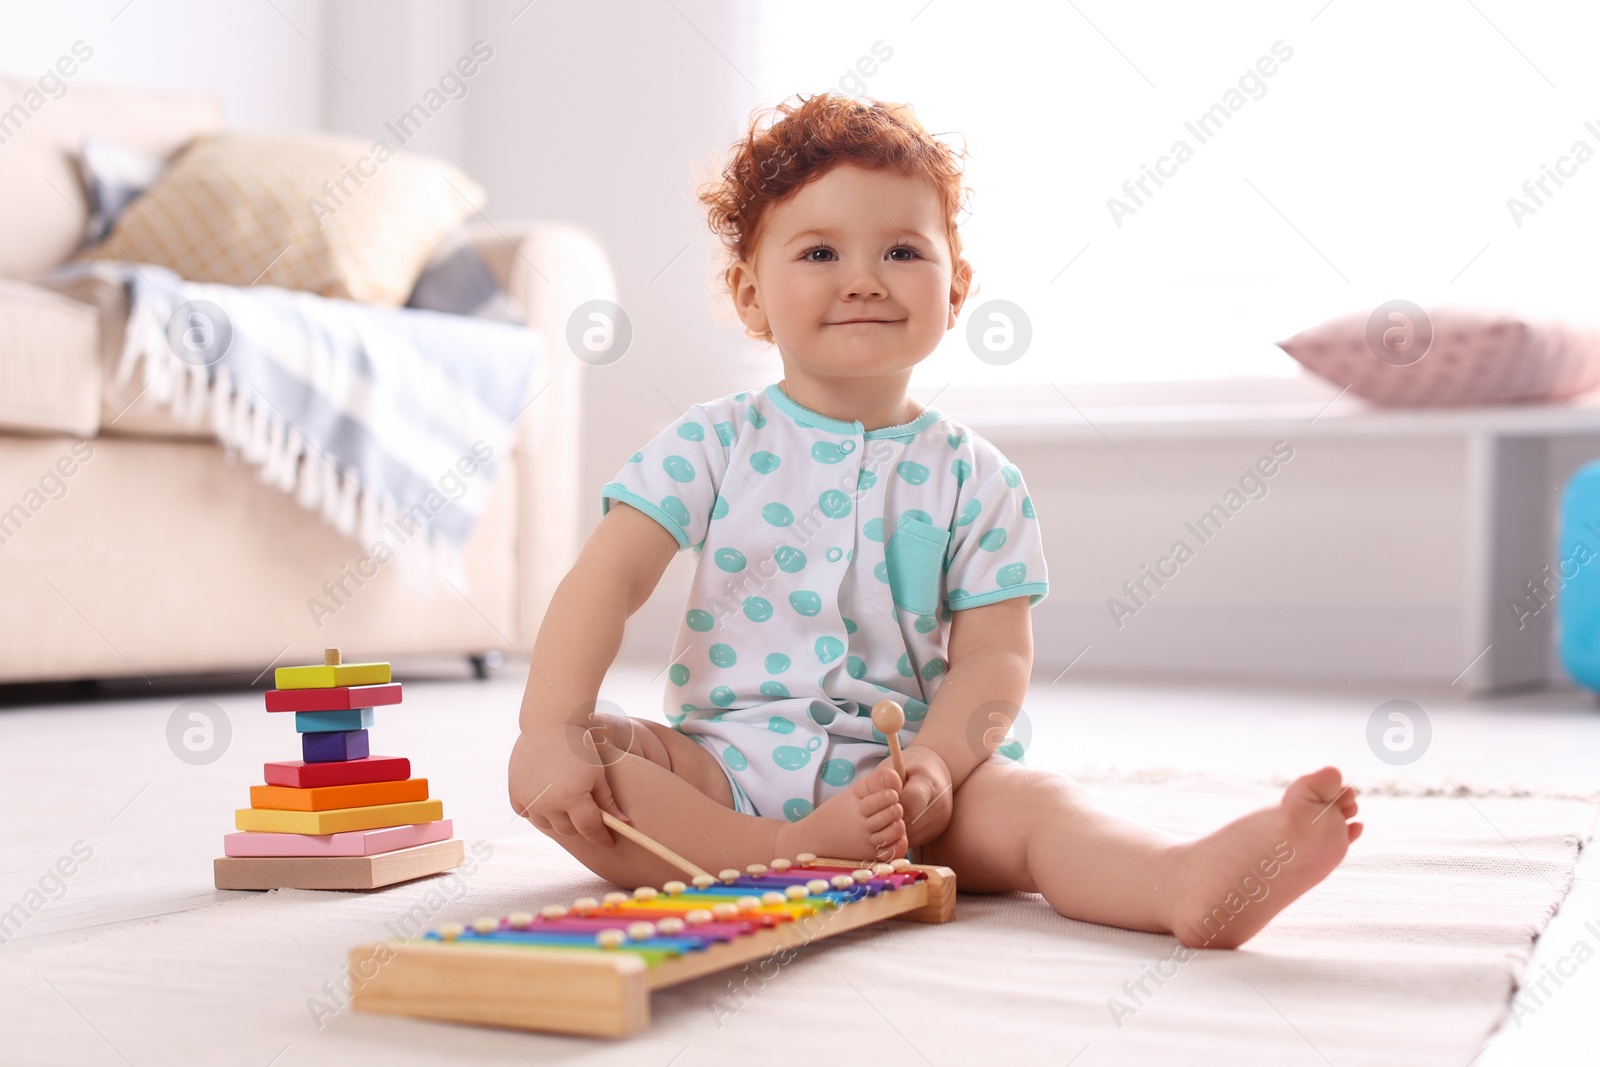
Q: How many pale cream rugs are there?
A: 1